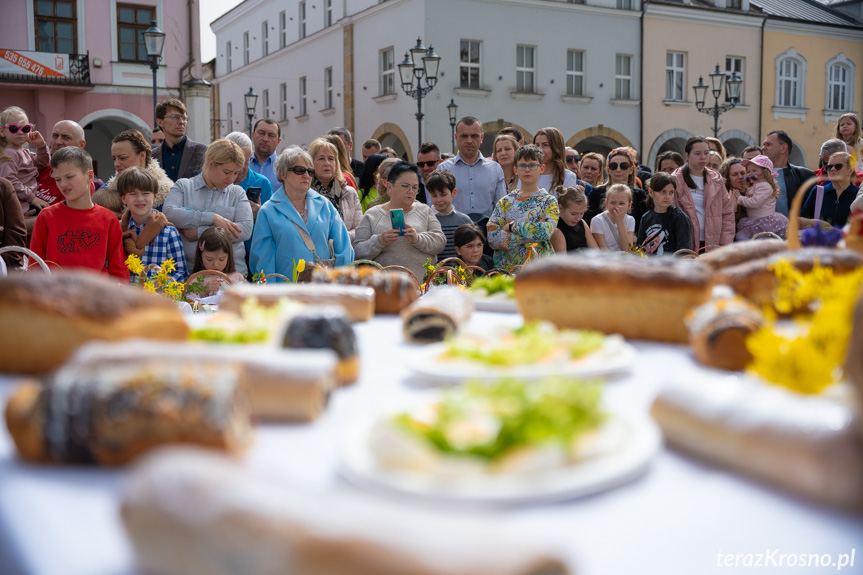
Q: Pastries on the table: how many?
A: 13